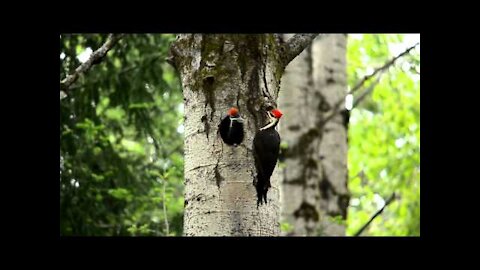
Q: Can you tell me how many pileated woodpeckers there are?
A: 2